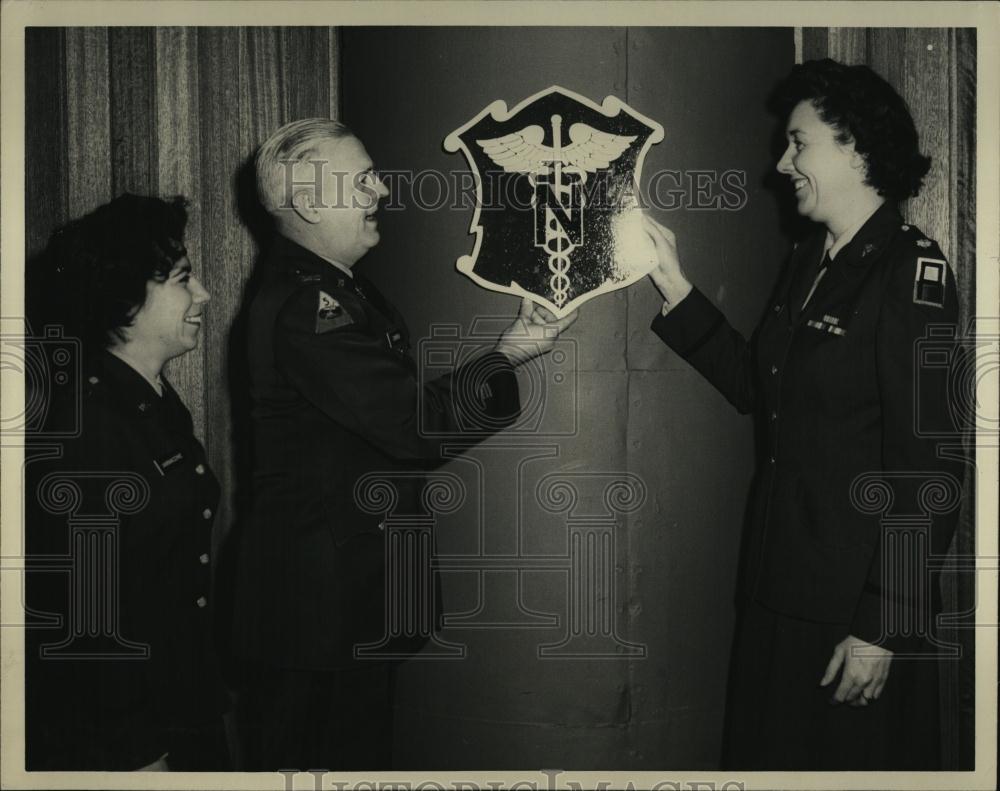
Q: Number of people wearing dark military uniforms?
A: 3